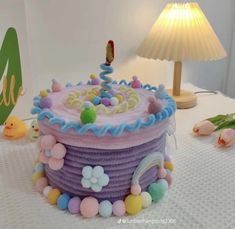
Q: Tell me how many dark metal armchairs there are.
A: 0